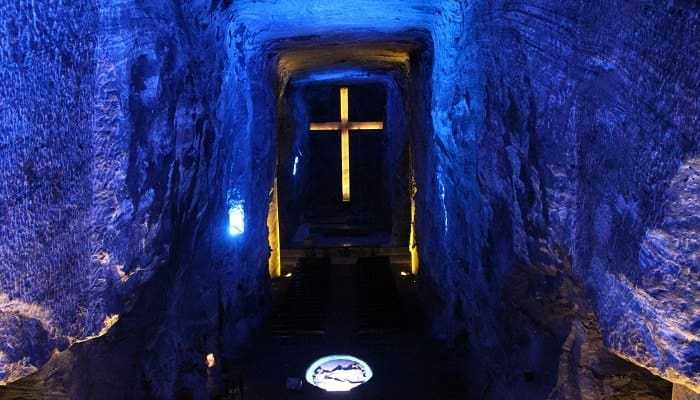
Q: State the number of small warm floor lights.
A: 2